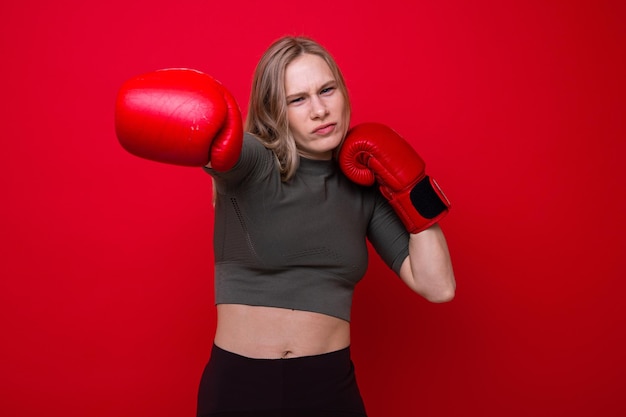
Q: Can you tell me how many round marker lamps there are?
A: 0